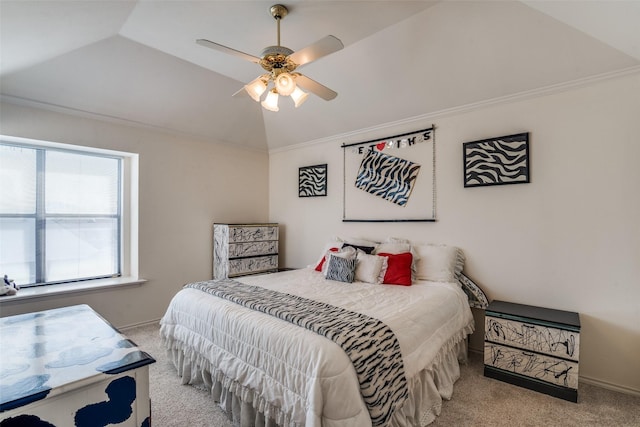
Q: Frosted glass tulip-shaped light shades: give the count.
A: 4